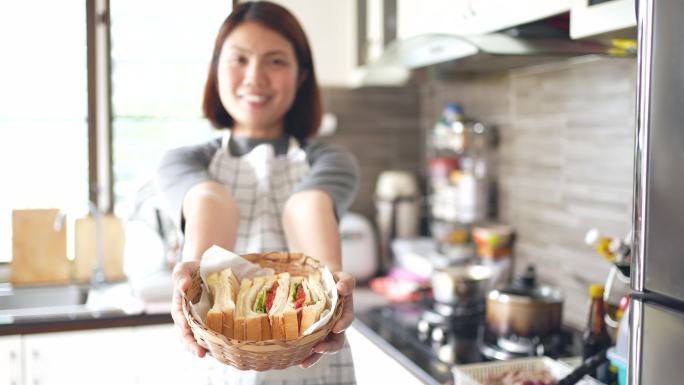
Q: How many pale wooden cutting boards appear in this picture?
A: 2